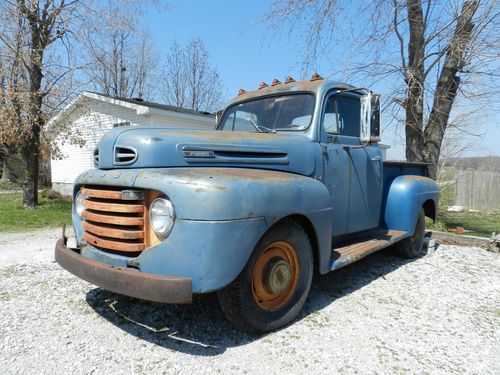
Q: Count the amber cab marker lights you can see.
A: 5